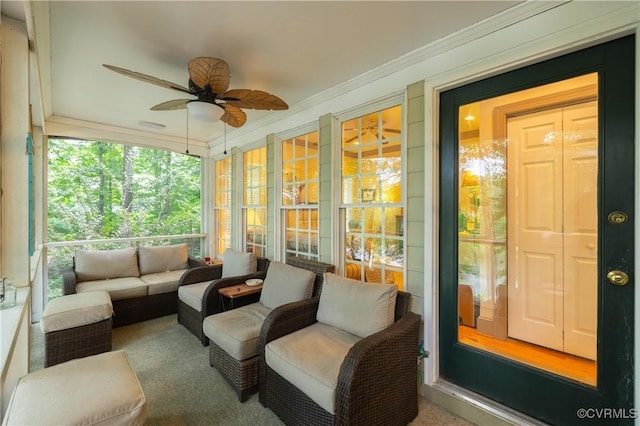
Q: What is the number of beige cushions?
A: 12